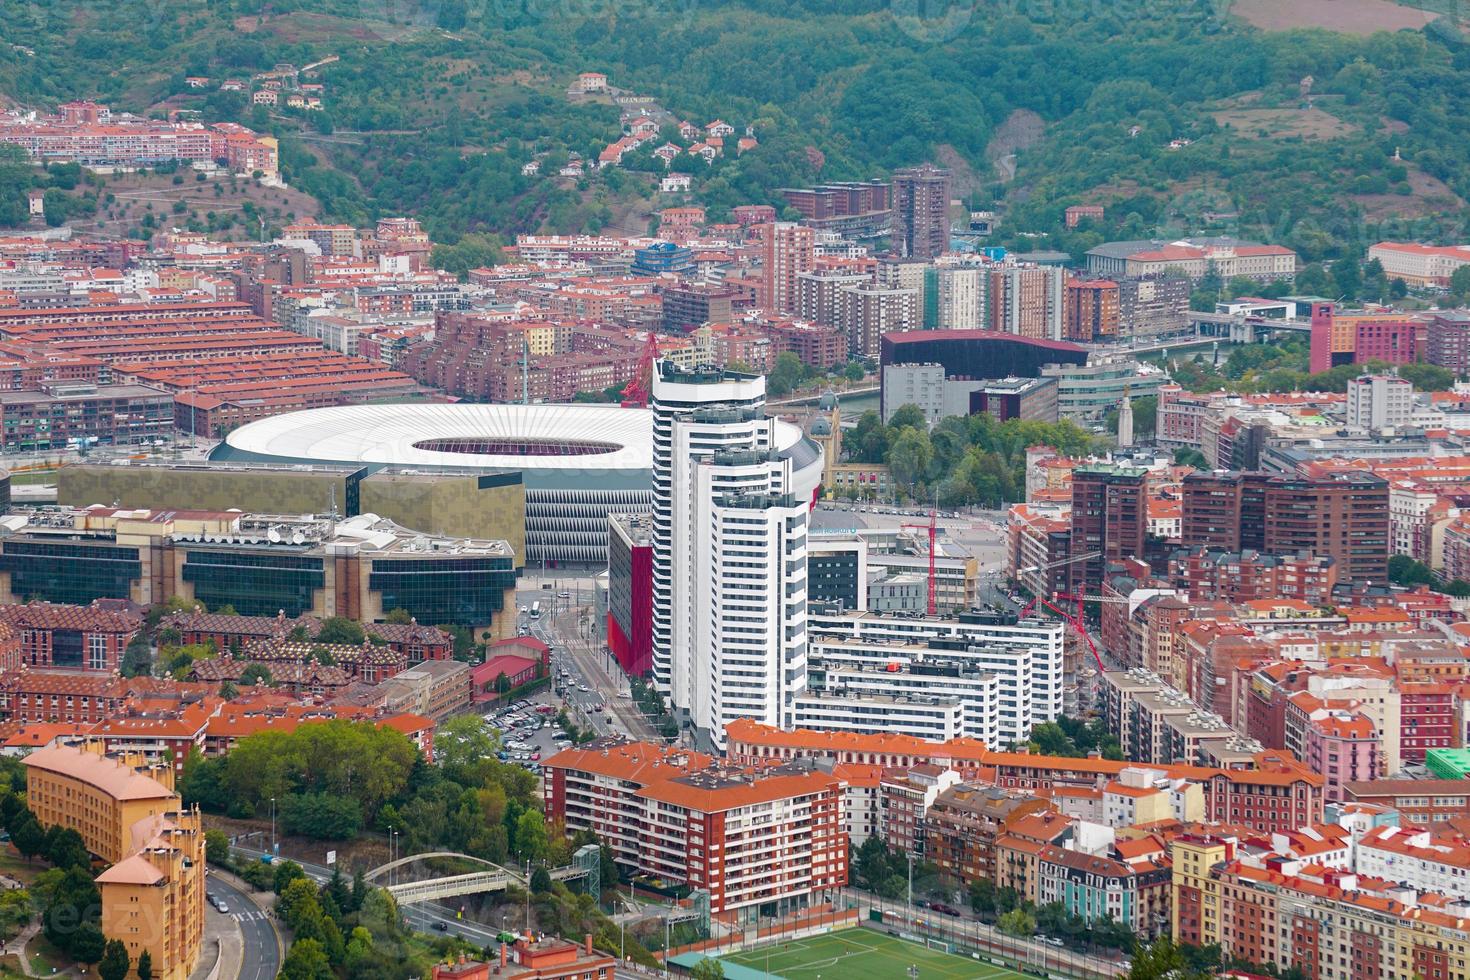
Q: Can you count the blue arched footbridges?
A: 0